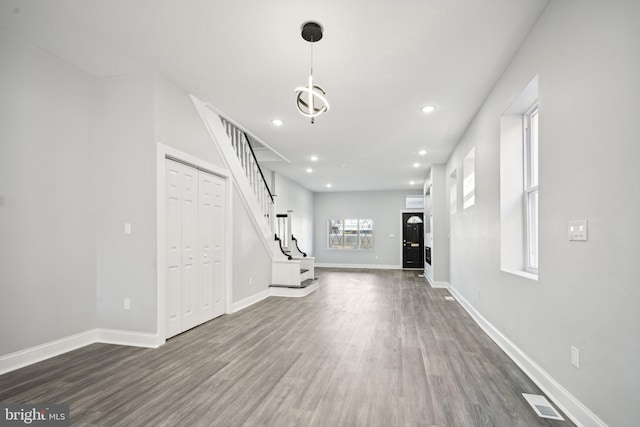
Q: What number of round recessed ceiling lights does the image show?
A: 8